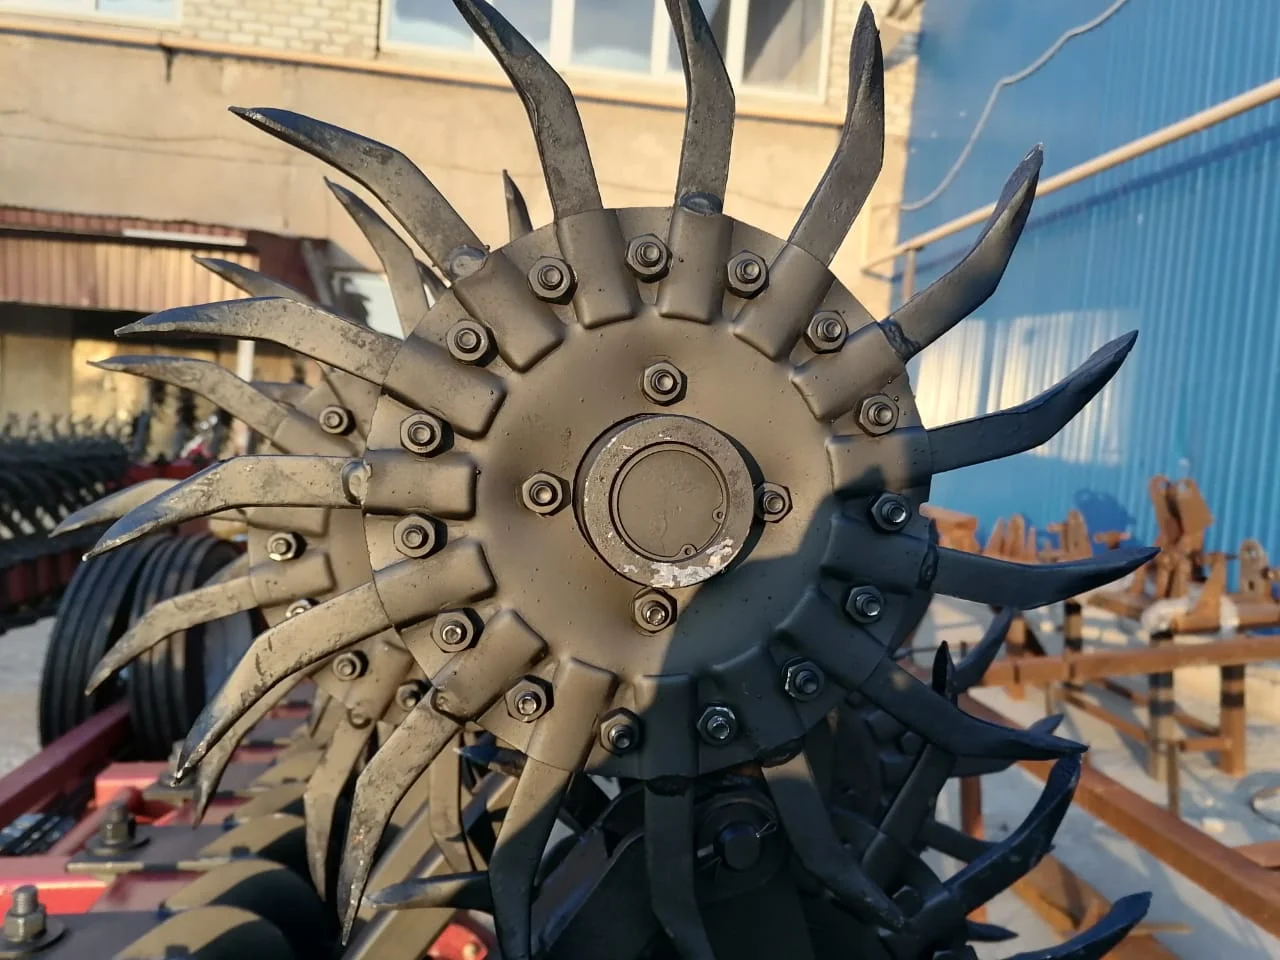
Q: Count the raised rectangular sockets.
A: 15